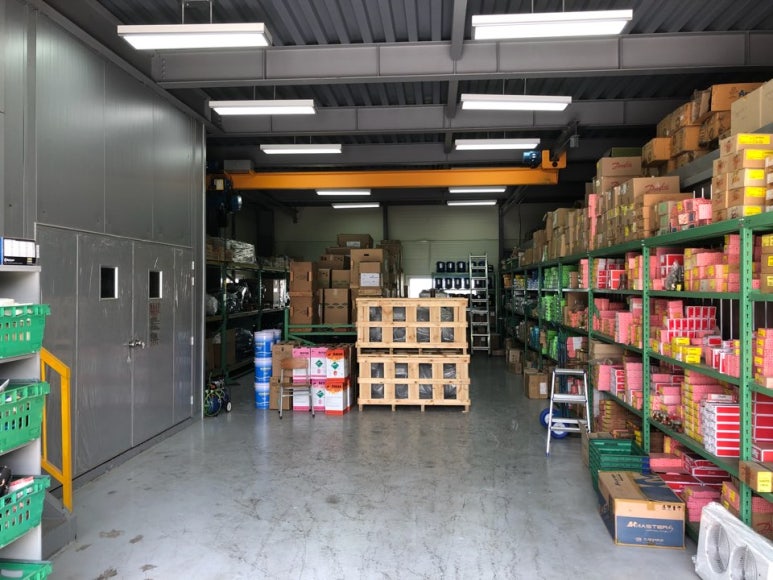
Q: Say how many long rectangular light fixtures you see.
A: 10